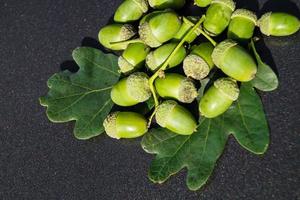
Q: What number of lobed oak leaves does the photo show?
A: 2